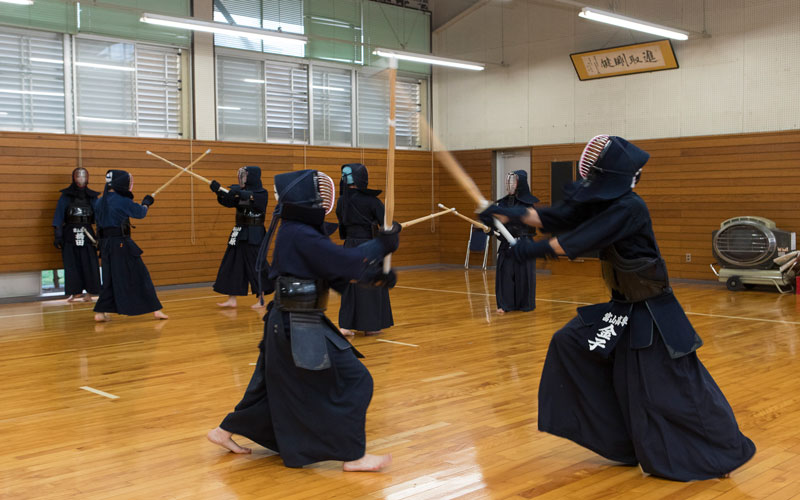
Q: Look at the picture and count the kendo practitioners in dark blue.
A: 7